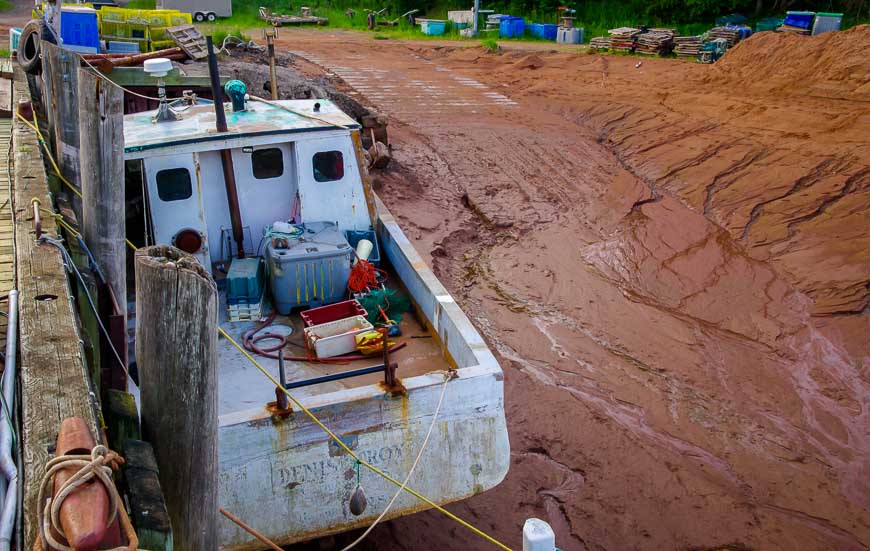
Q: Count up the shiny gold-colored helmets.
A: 0